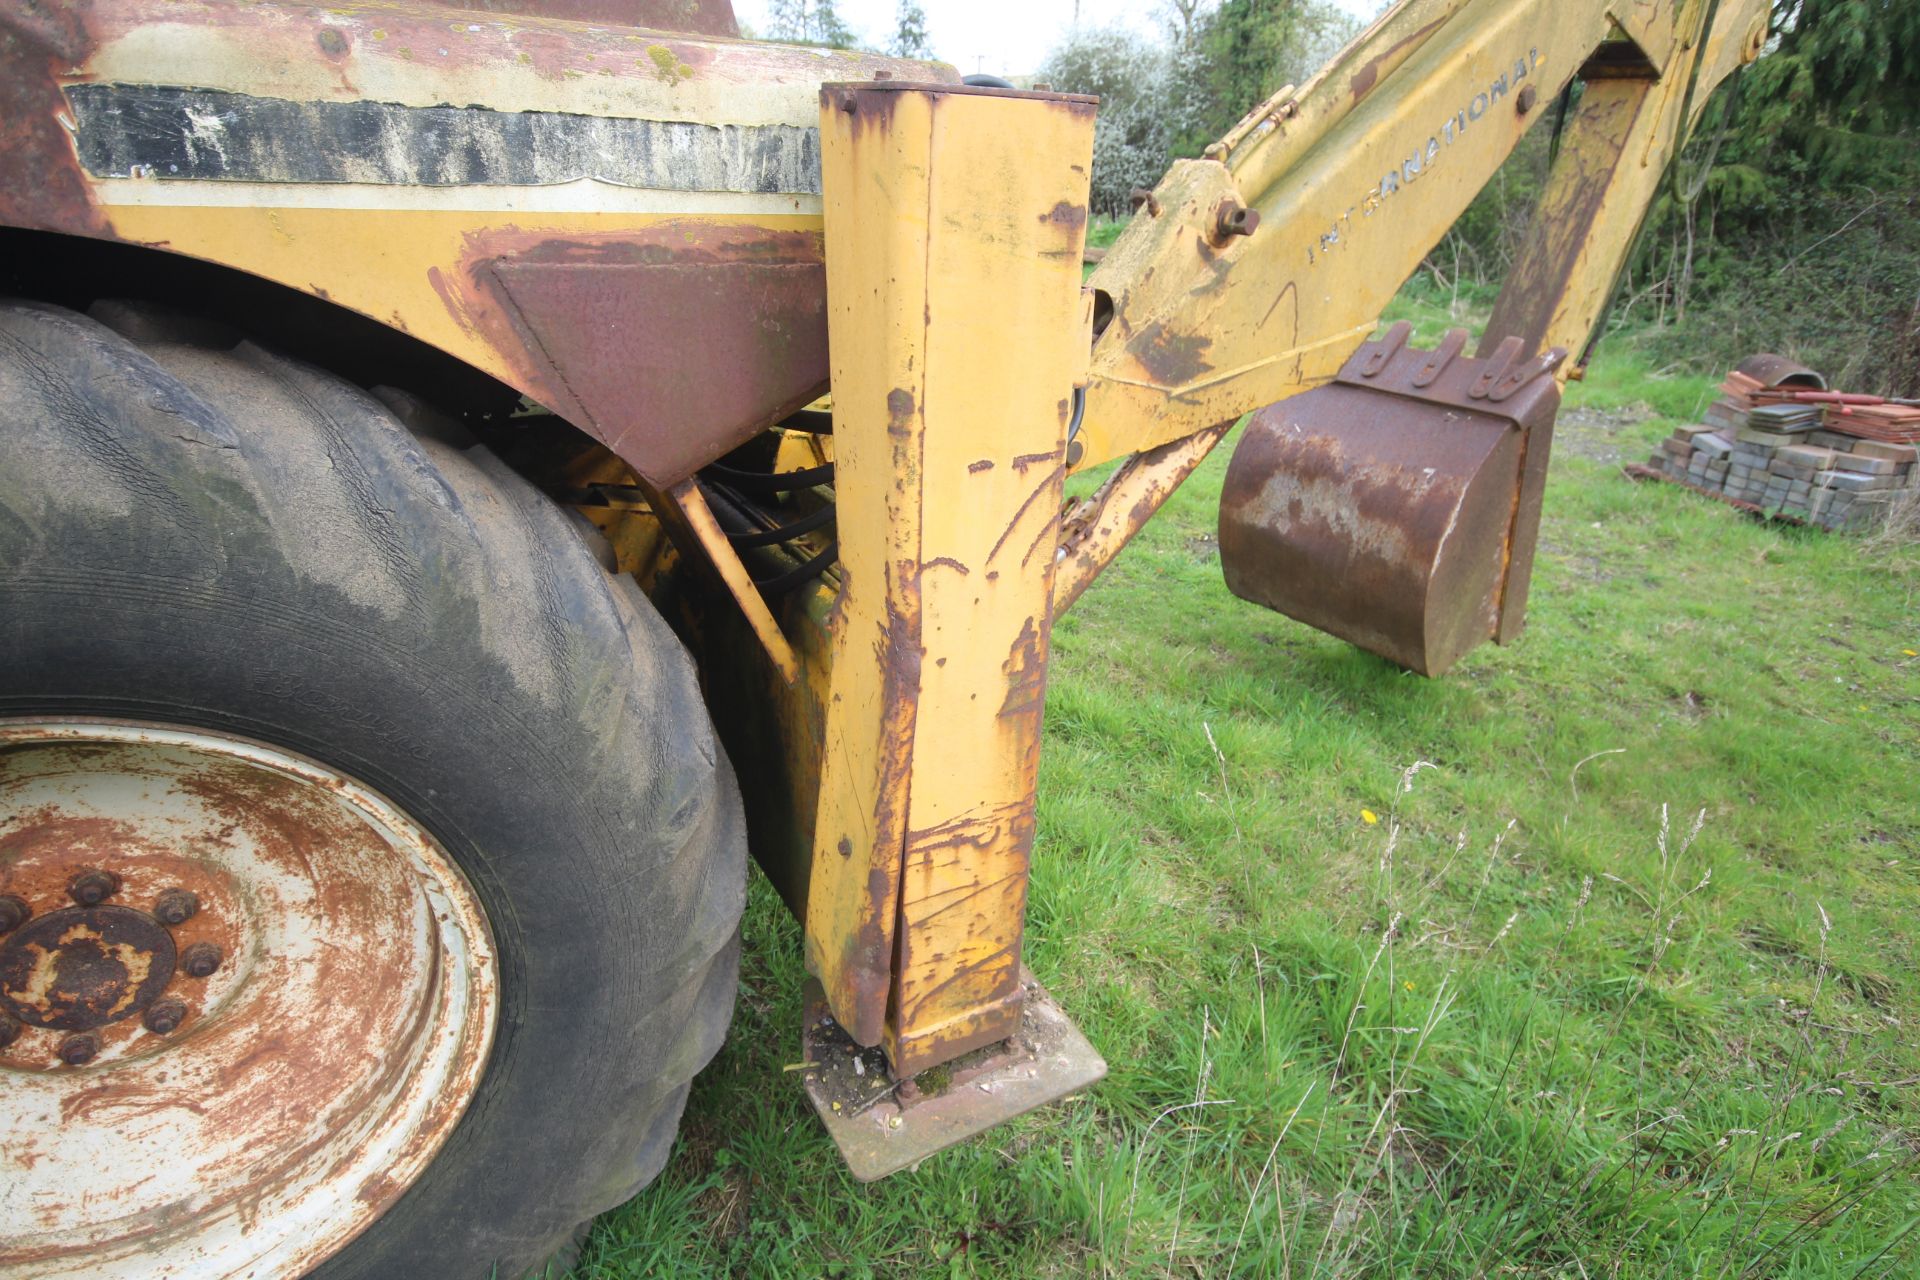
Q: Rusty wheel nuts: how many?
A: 7